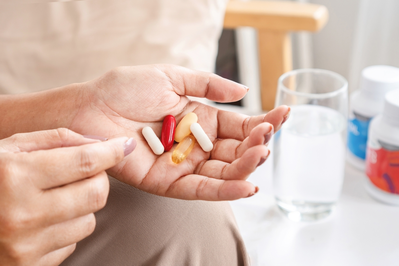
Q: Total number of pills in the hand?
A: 5